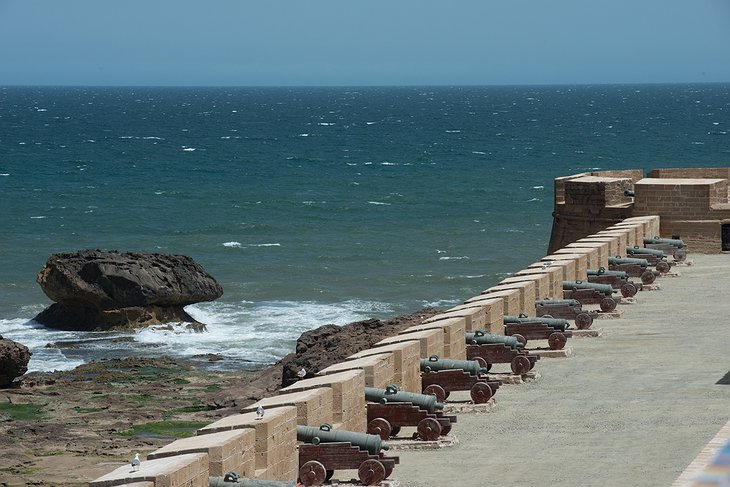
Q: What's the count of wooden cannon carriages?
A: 11